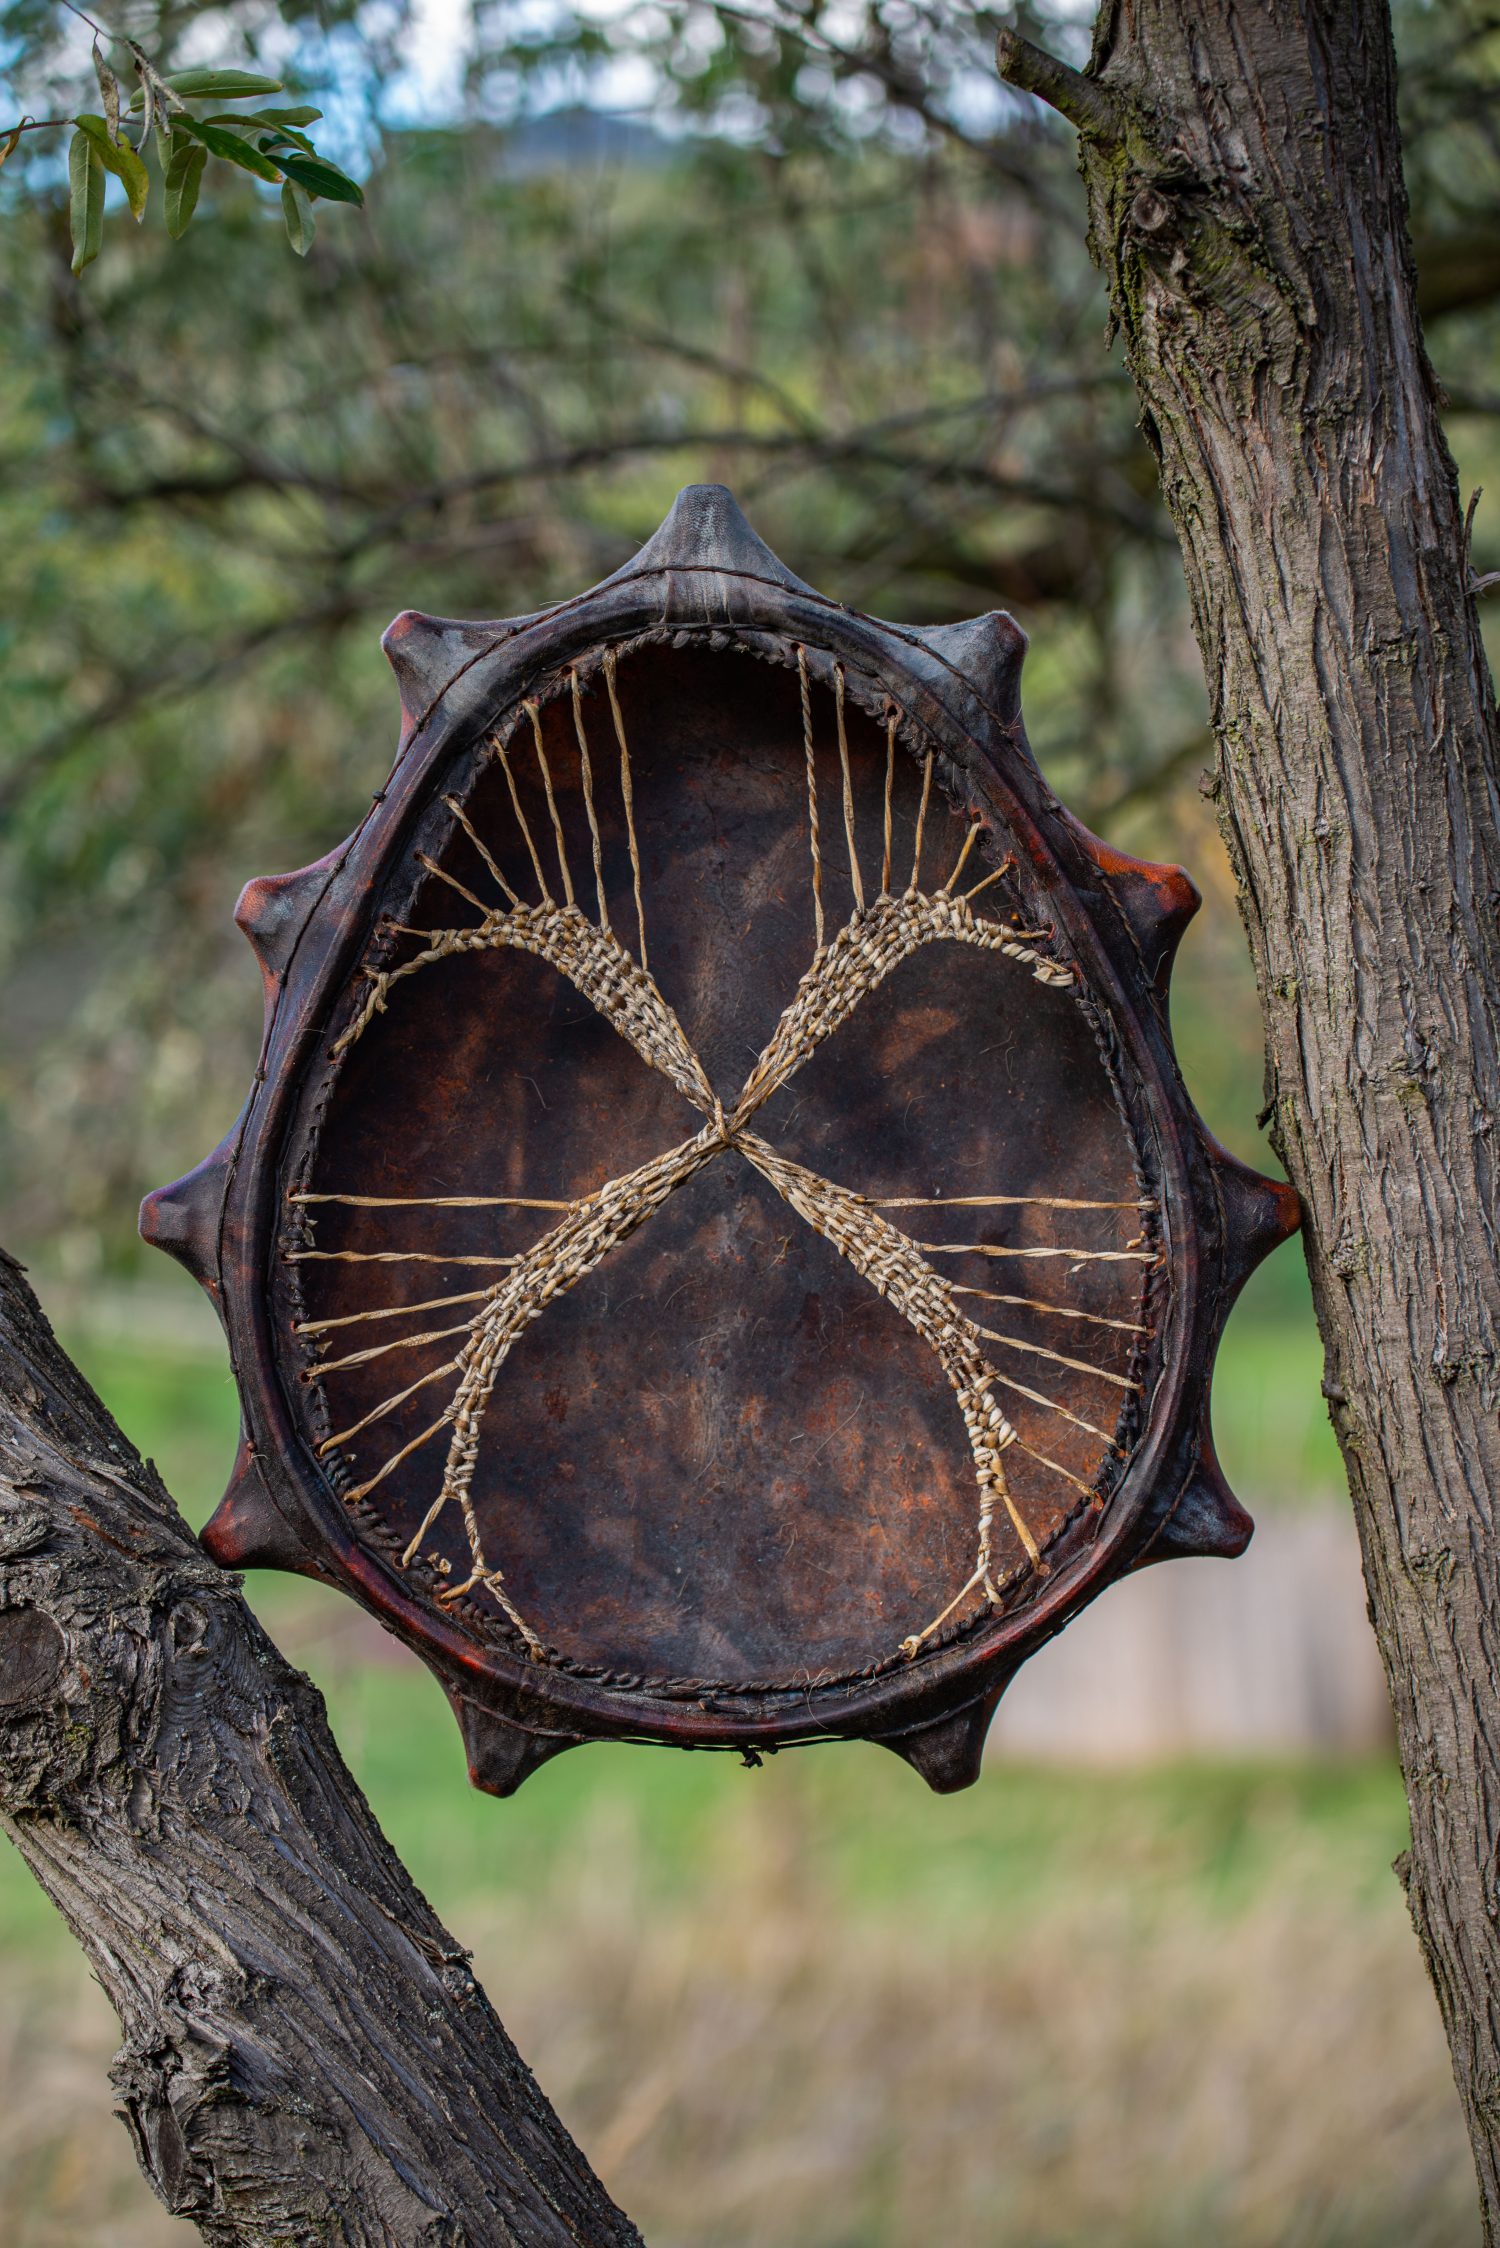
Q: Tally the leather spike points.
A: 11